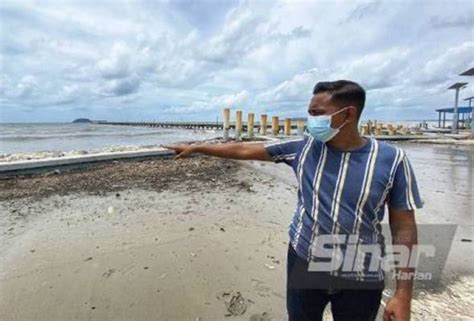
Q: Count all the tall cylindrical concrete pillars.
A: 7